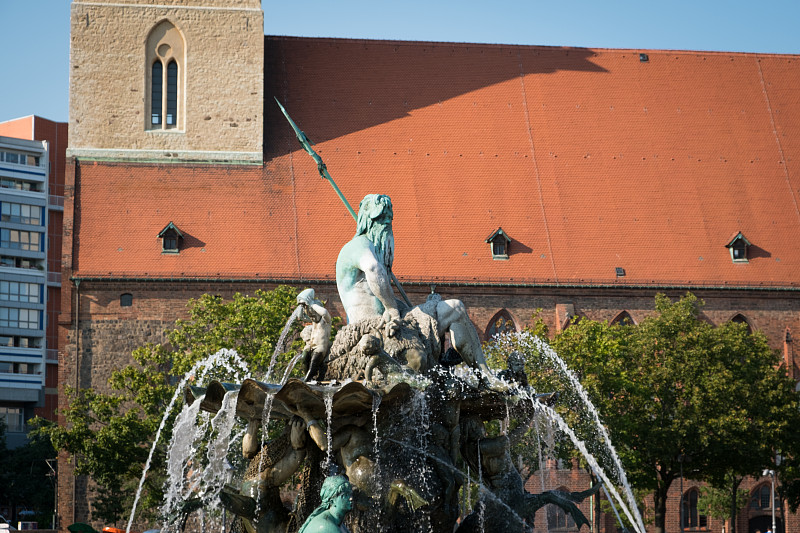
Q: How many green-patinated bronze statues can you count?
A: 2